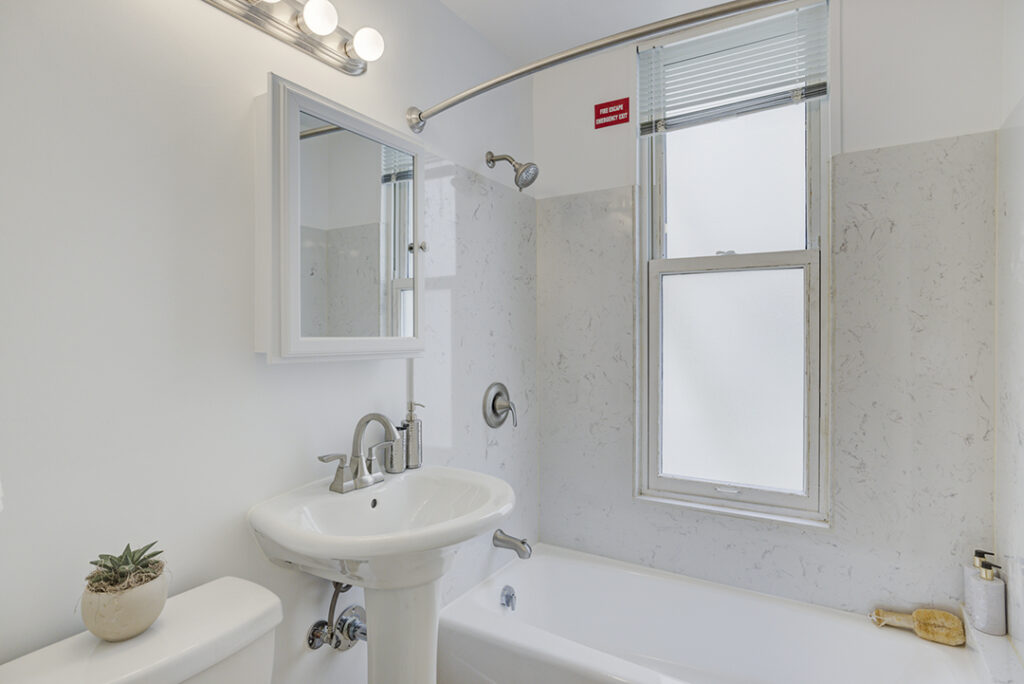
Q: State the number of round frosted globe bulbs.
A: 3